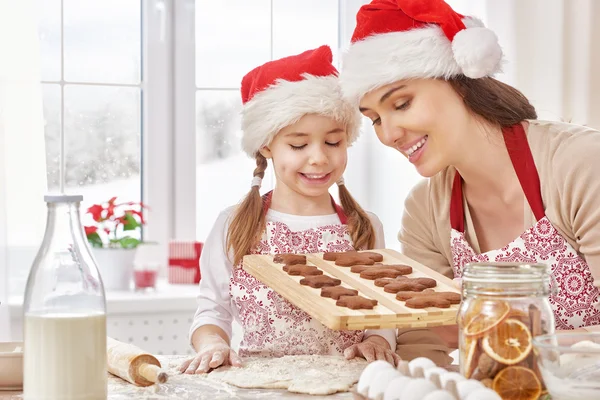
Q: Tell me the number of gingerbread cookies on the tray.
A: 9